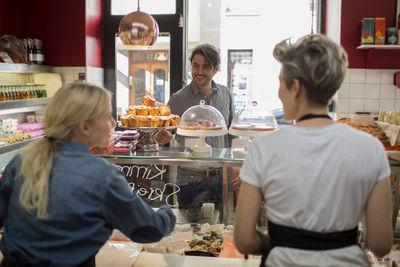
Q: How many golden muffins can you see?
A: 11